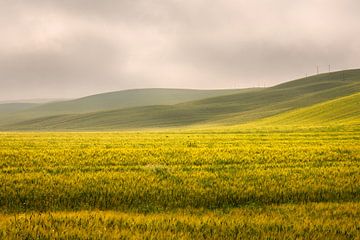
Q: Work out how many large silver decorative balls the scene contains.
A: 0